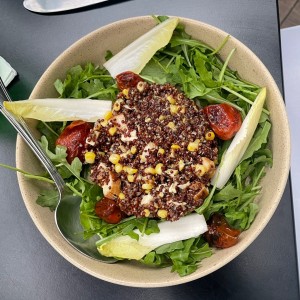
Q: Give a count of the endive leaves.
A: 4